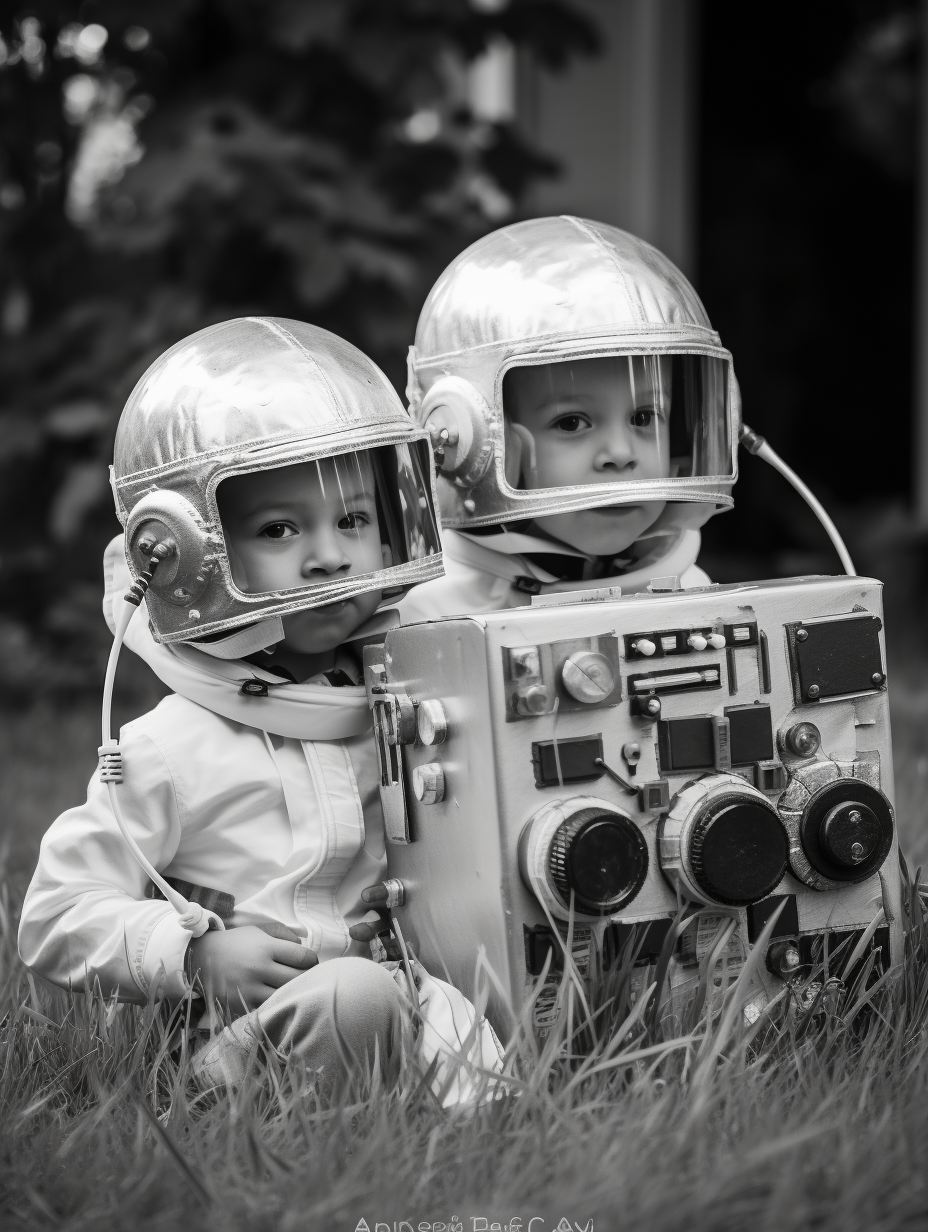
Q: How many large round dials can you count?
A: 3